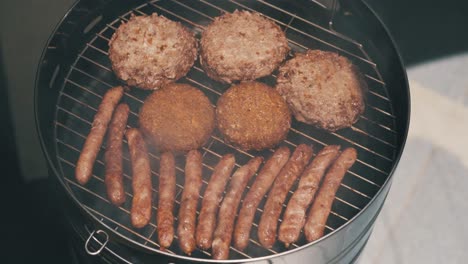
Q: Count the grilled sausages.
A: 11